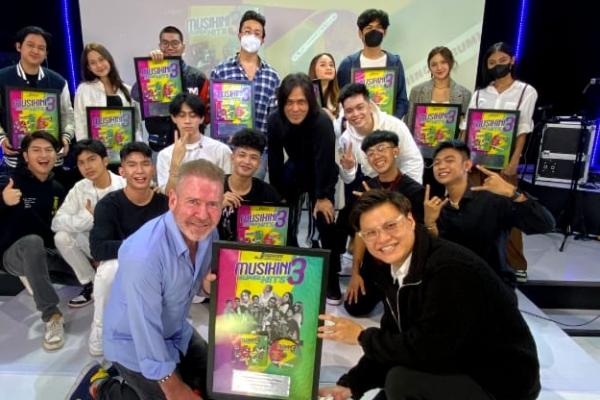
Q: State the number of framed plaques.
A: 10